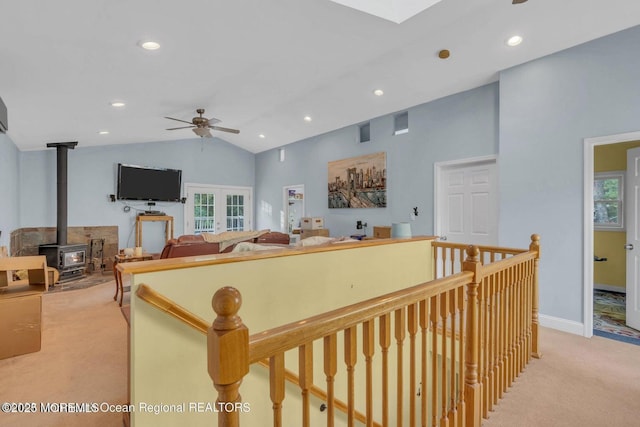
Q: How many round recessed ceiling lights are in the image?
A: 7